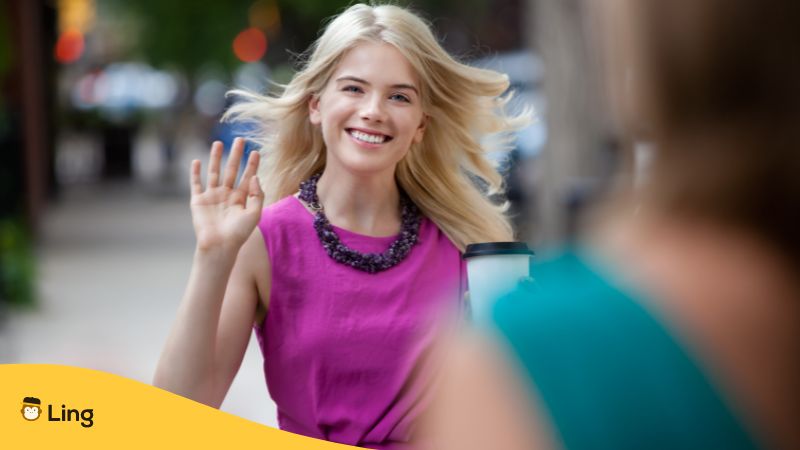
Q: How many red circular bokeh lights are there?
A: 2